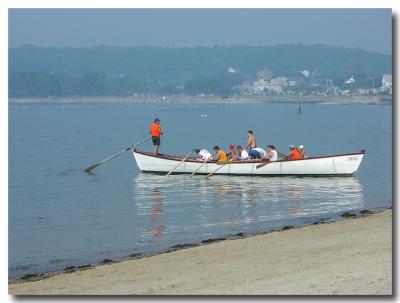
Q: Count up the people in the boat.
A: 10